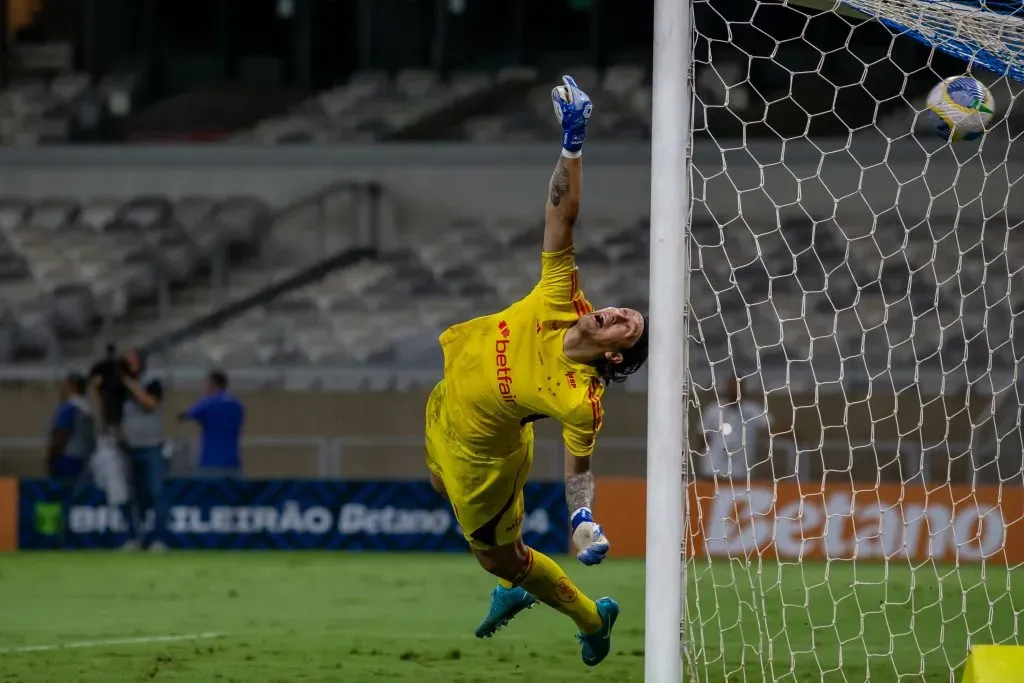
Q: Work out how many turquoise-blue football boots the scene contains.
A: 2